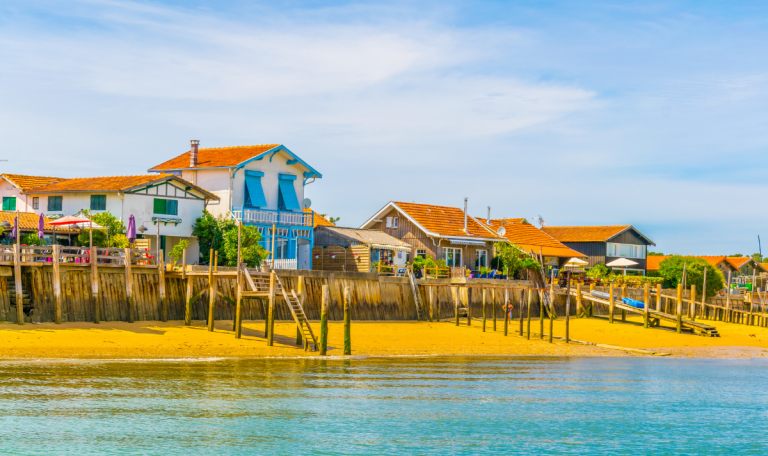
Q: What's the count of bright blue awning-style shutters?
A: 2